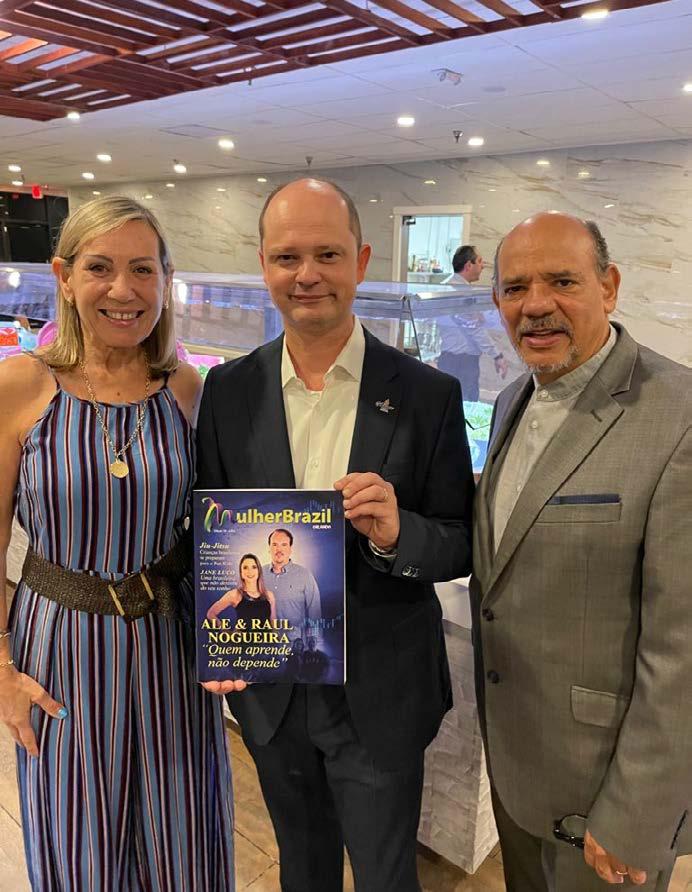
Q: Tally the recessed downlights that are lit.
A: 11